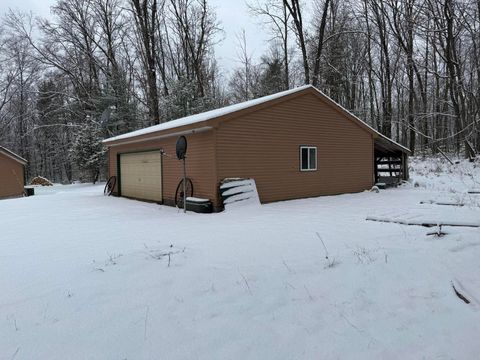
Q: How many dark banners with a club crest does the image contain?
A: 0